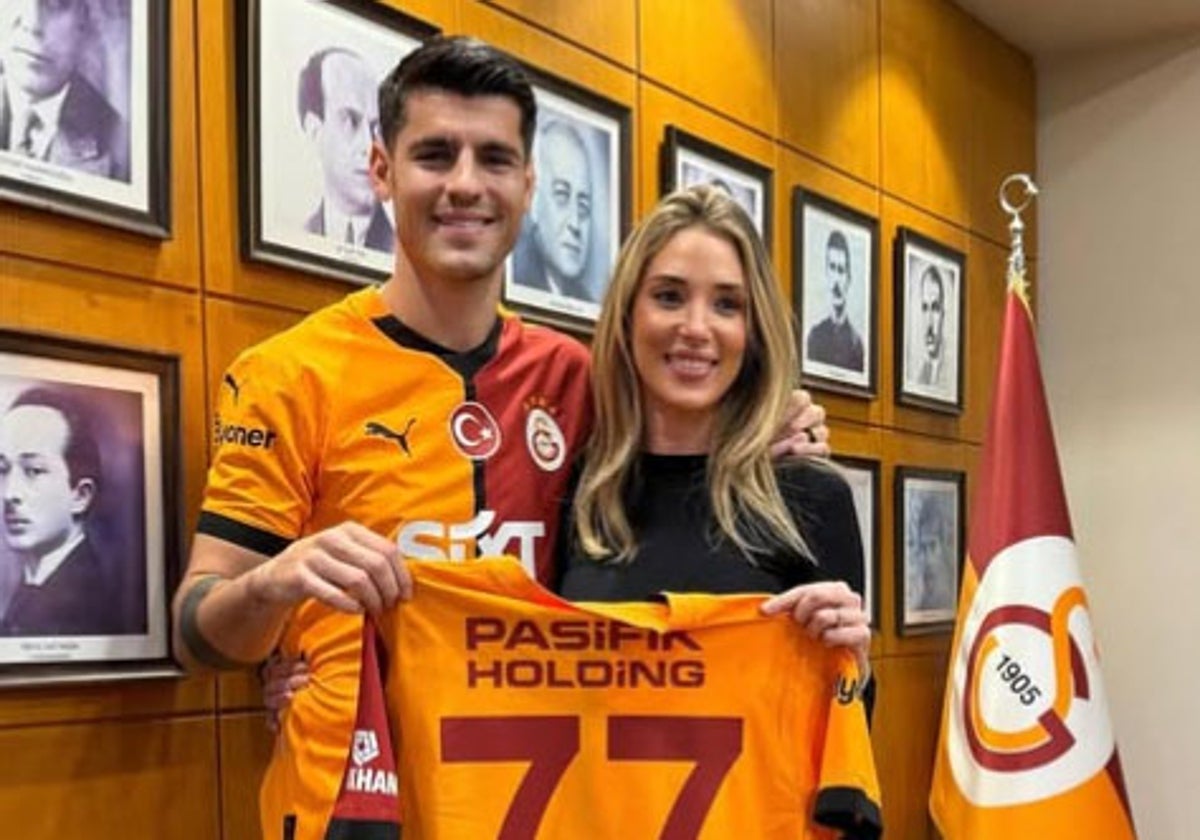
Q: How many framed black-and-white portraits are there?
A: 9